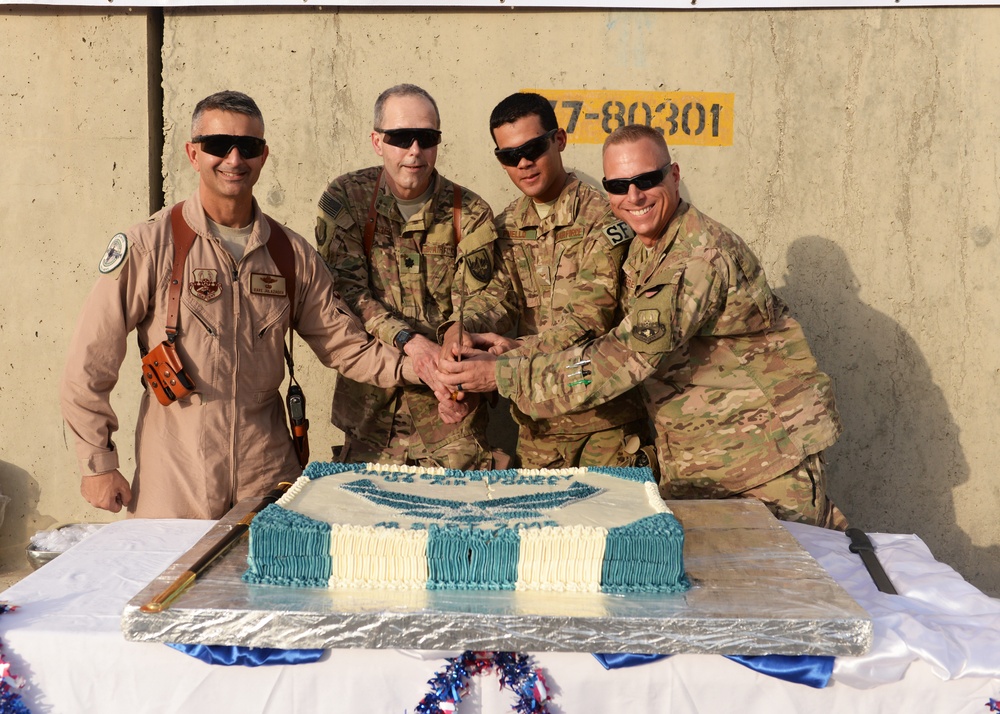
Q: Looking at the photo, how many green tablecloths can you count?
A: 0